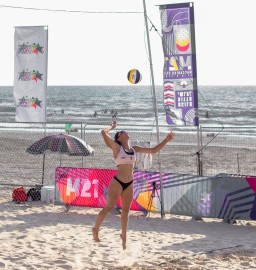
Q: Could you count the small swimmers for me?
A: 6